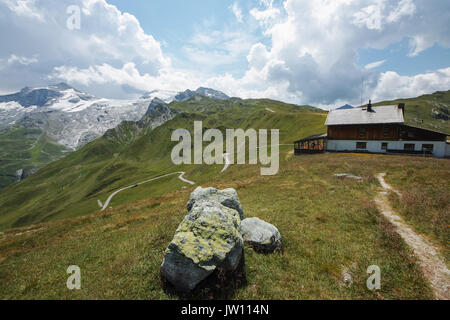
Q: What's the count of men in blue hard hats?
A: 0